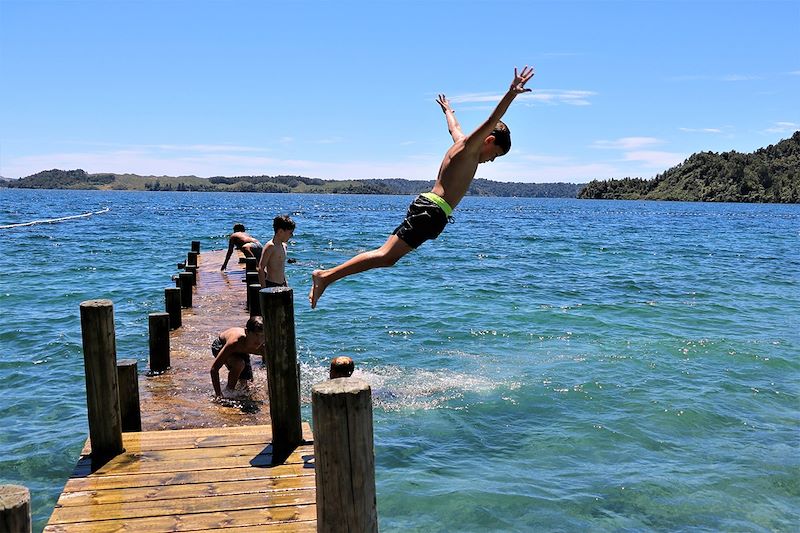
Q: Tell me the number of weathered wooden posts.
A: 14